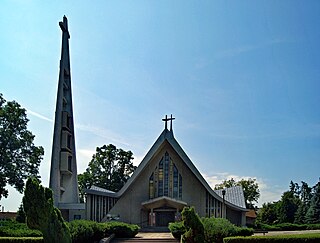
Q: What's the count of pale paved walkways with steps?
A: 1